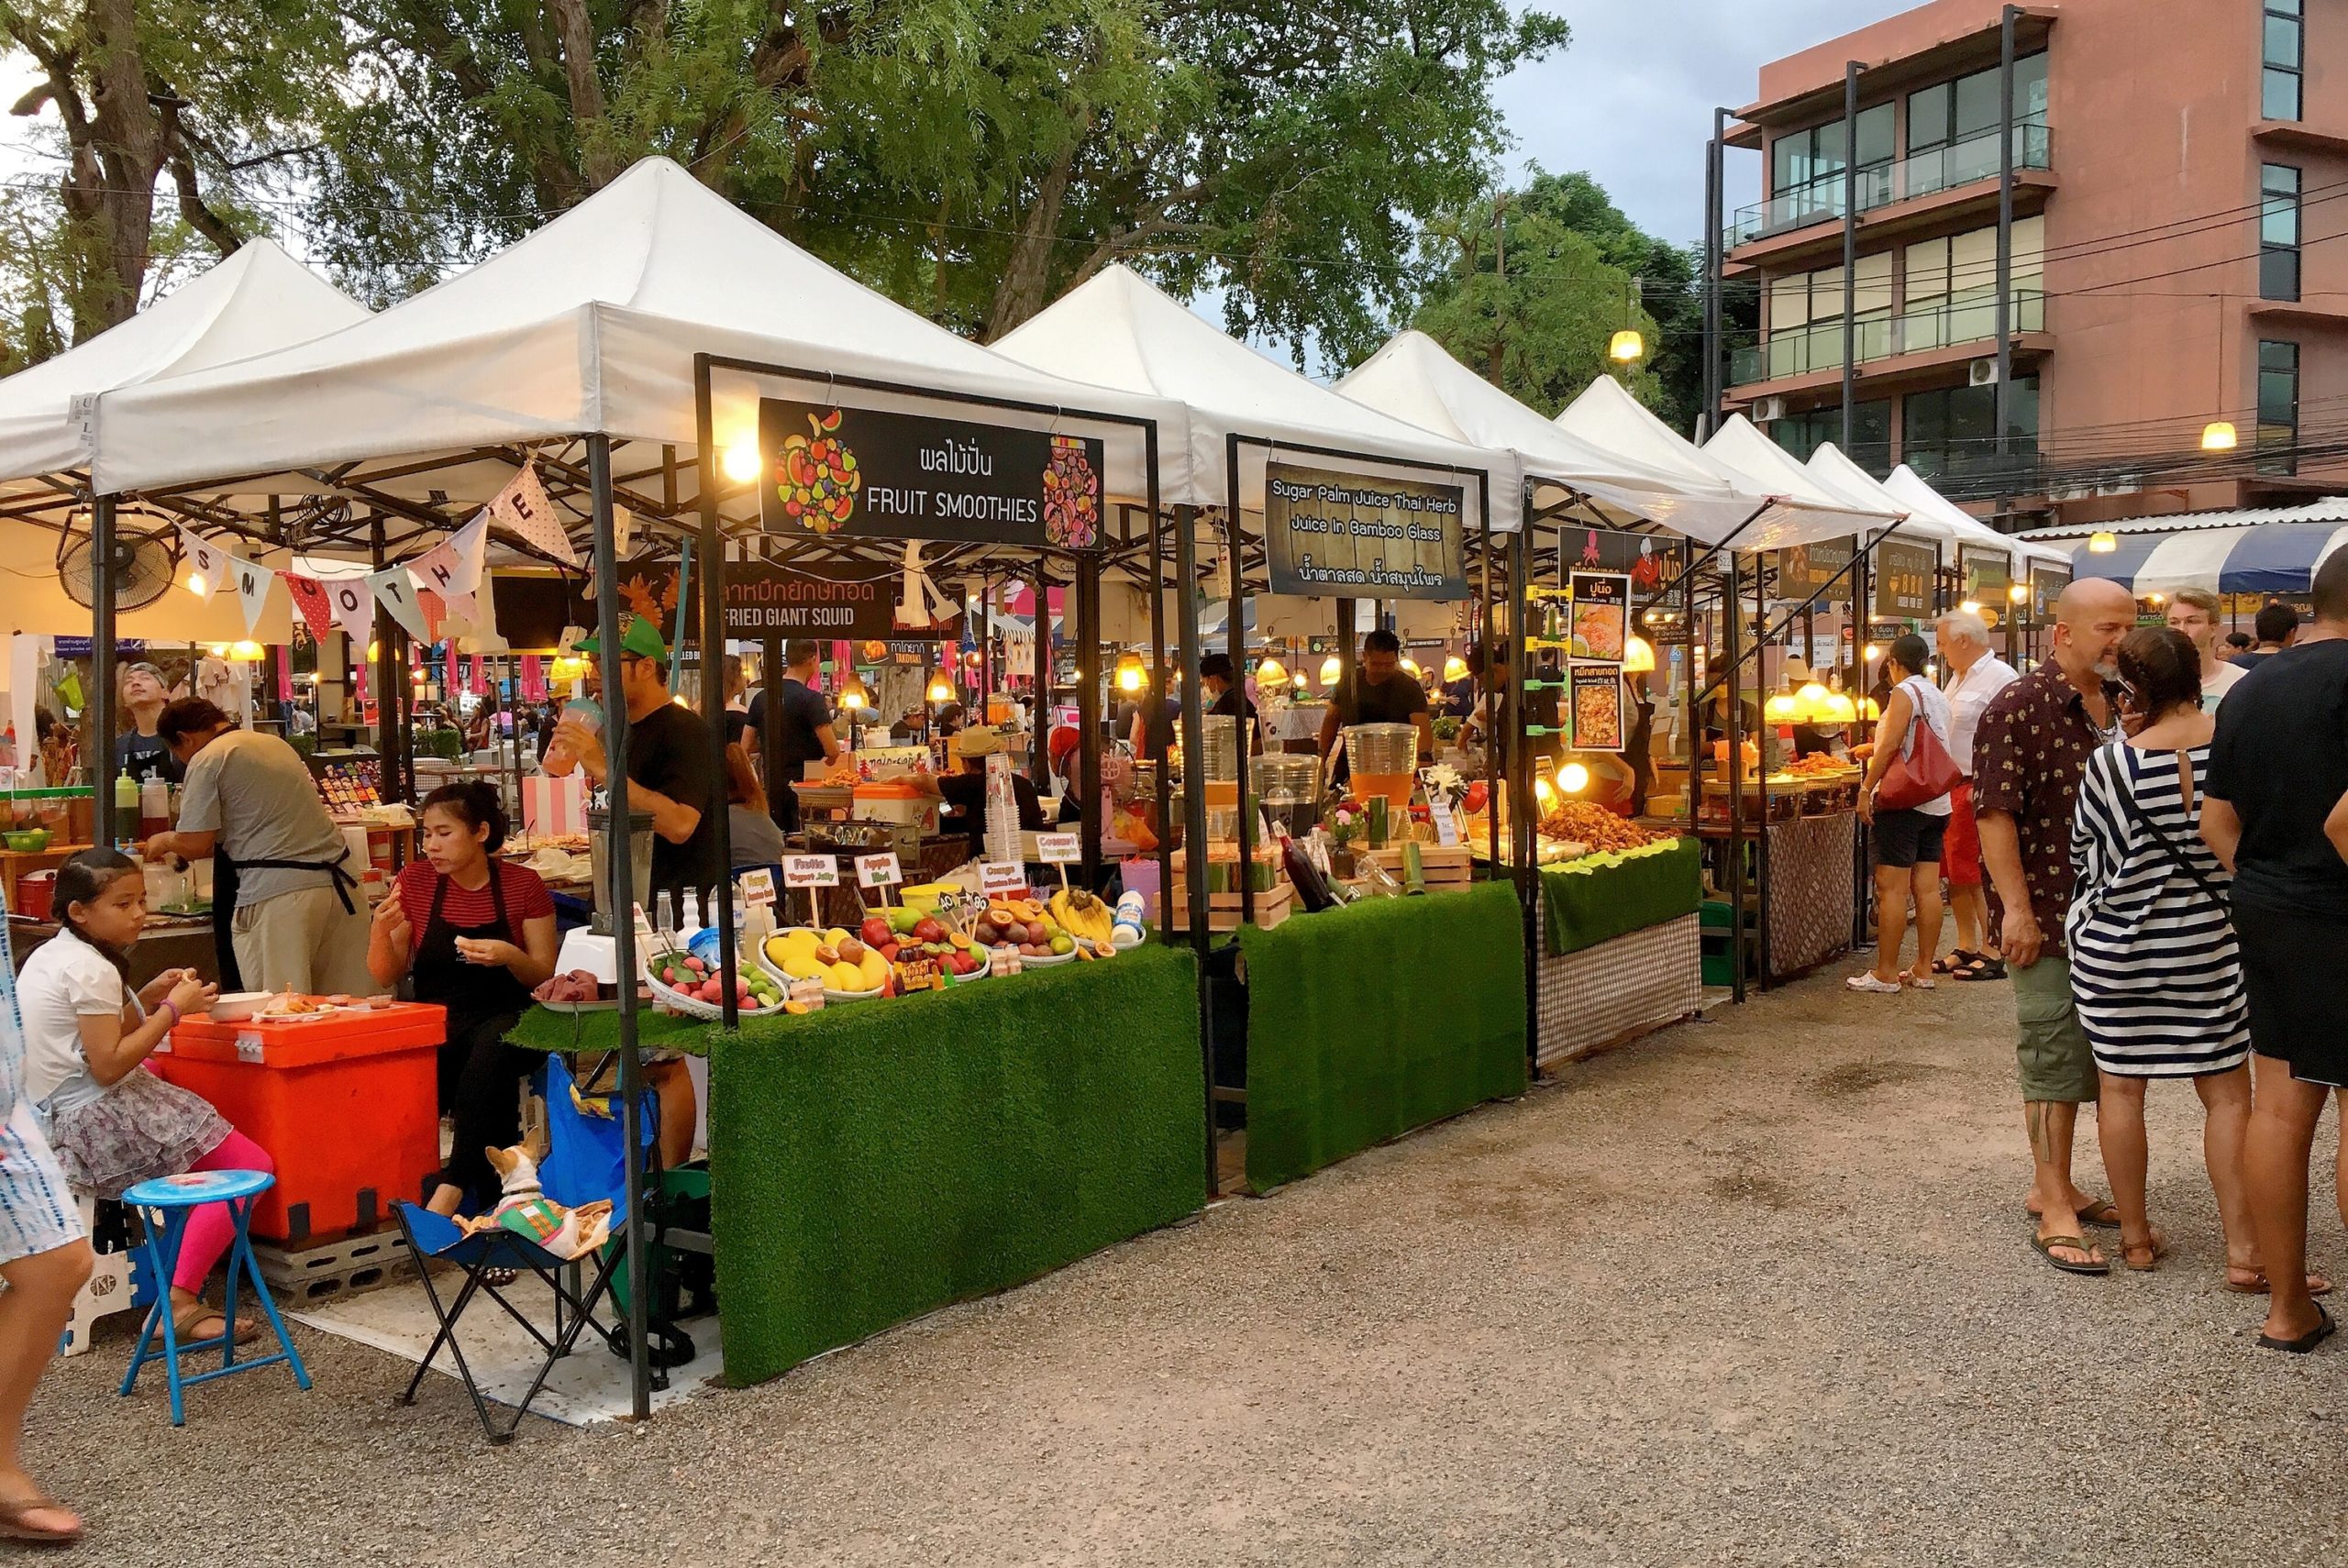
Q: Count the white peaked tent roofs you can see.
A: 8